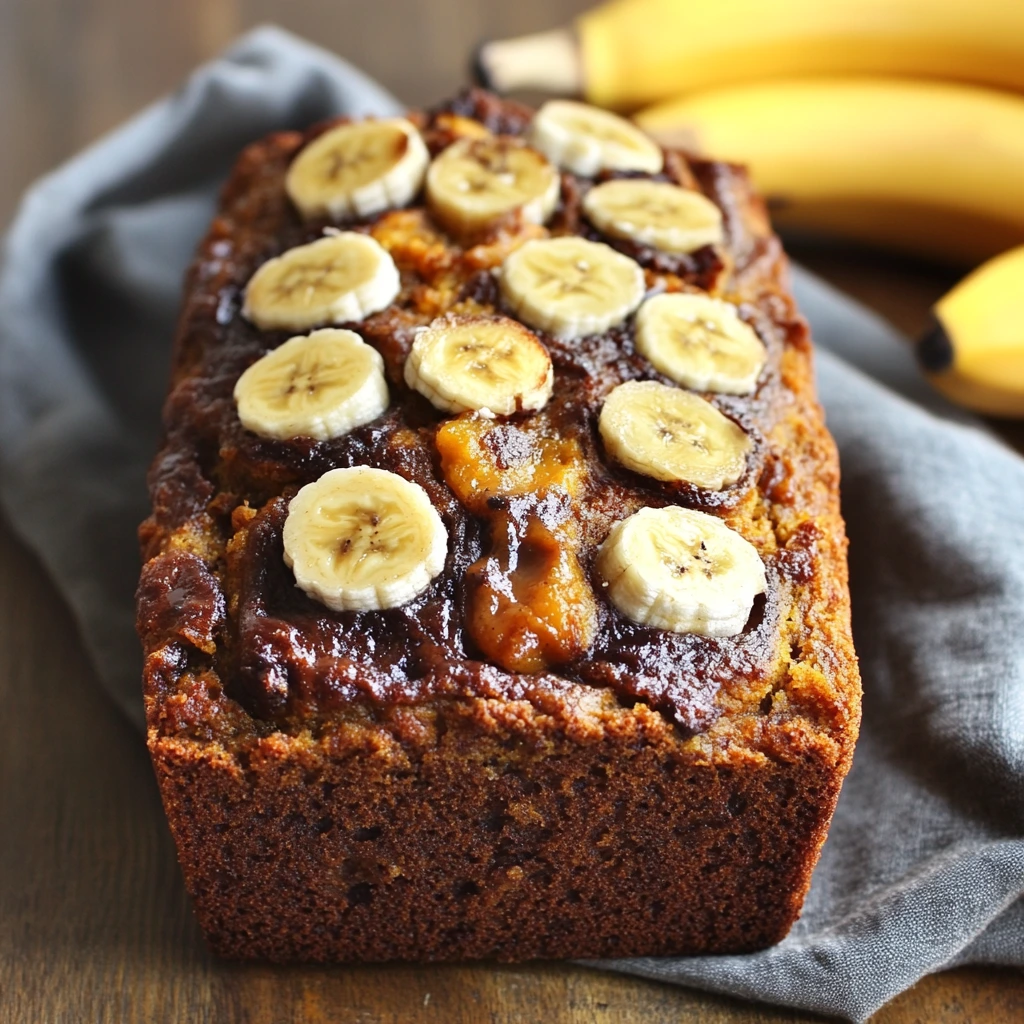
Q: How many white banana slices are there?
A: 12